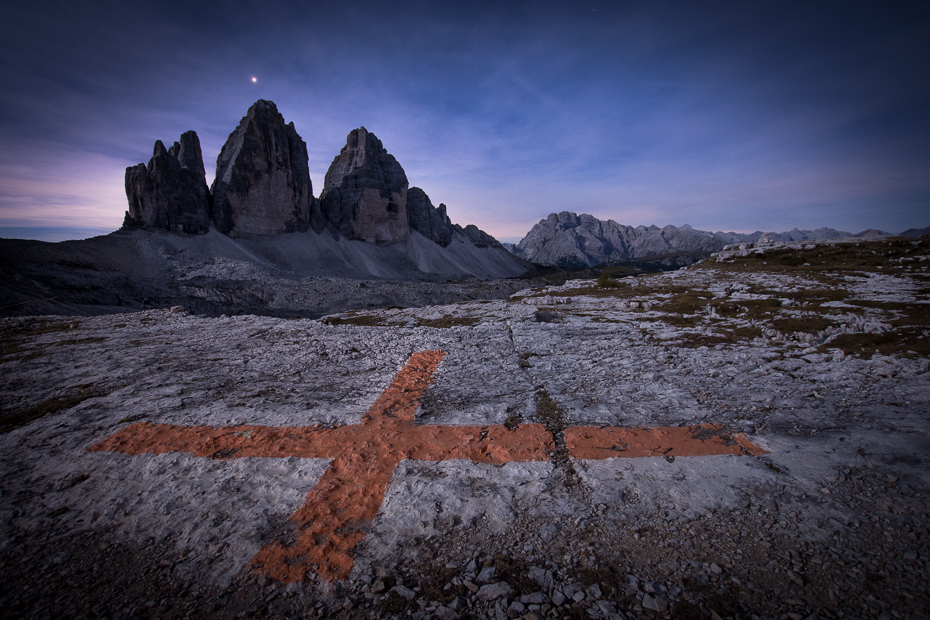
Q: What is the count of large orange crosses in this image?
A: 1